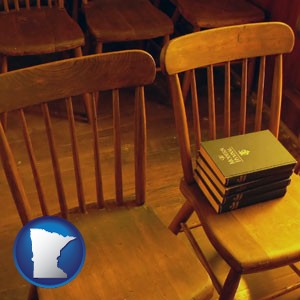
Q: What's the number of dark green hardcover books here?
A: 4